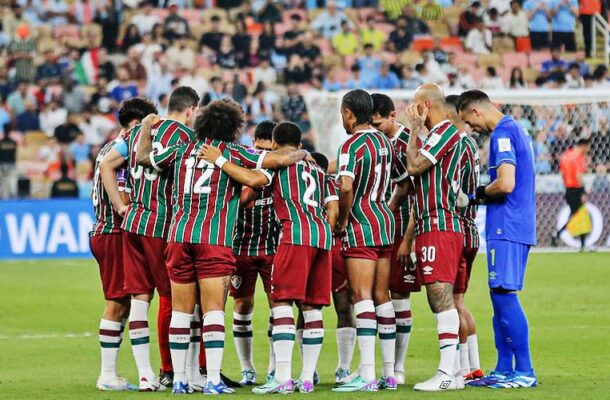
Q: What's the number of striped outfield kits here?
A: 10